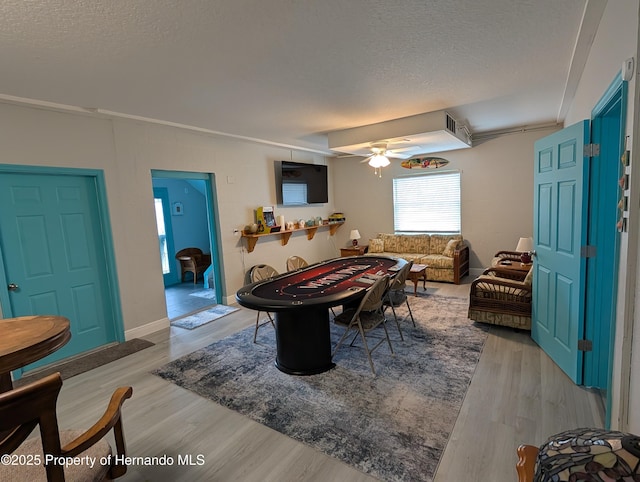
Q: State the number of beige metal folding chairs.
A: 4